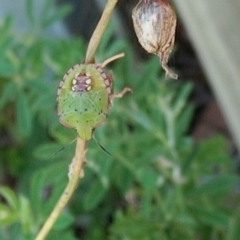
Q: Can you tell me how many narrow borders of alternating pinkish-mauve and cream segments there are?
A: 1